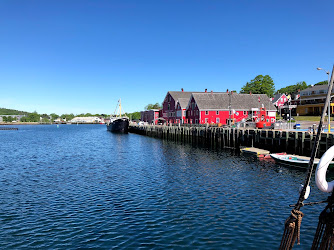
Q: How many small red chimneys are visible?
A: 6